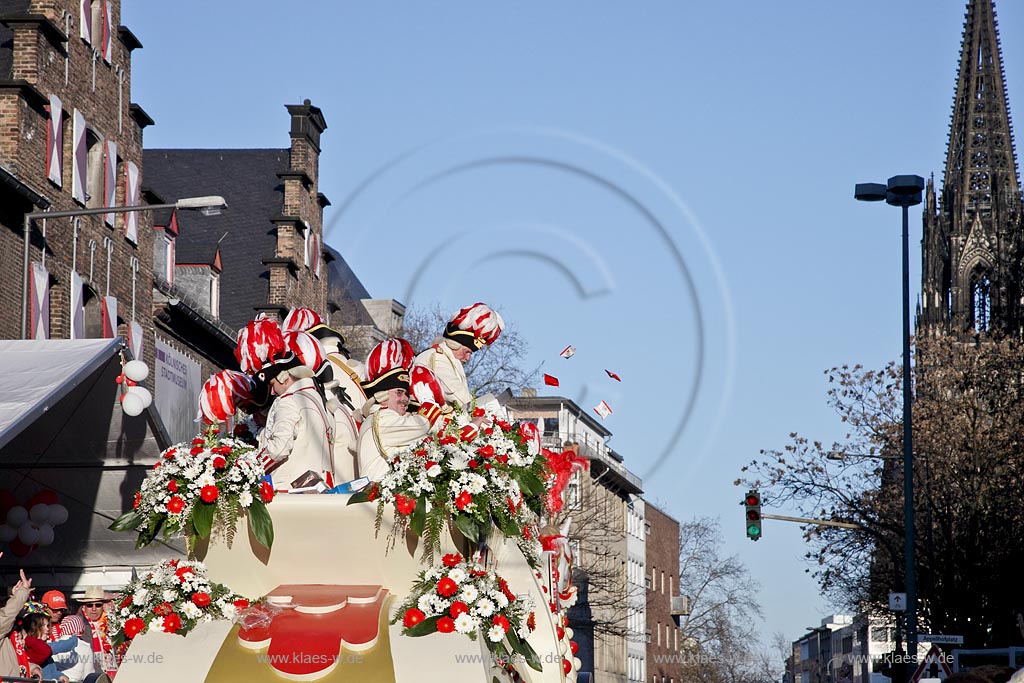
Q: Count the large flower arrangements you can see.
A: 4